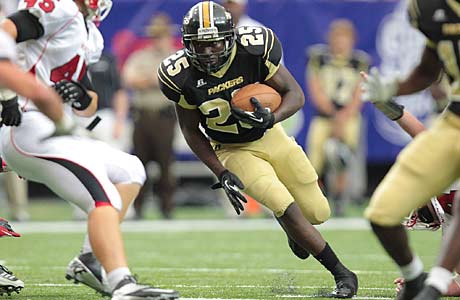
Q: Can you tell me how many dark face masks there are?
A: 1